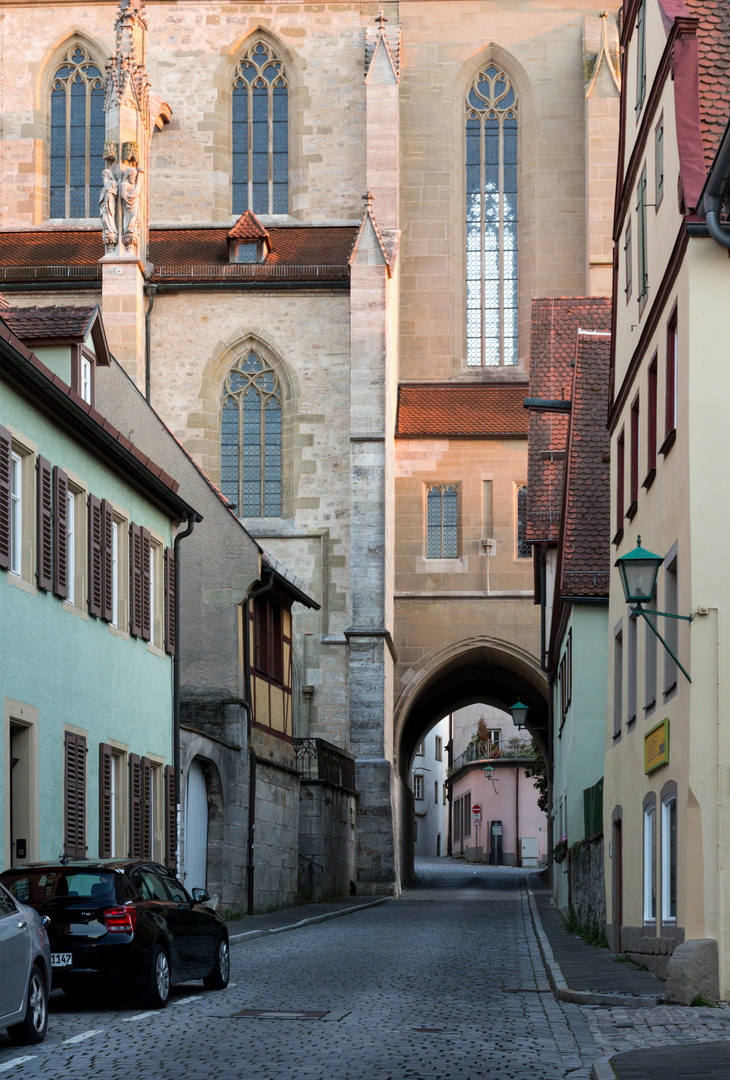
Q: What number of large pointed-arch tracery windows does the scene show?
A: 4